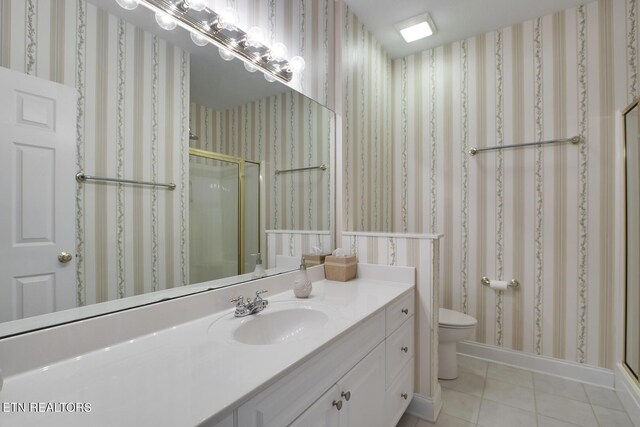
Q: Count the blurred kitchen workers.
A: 0